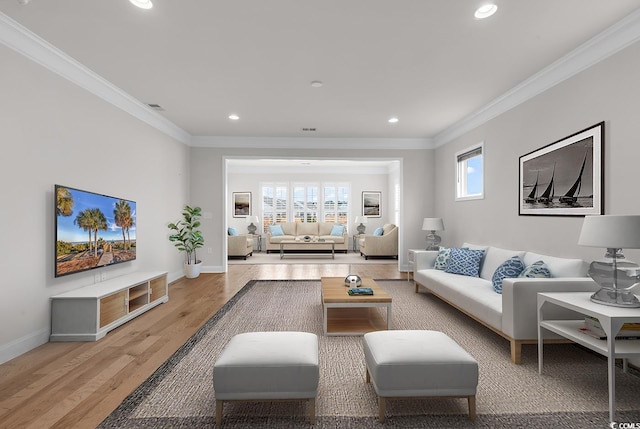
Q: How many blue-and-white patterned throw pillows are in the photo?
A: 4